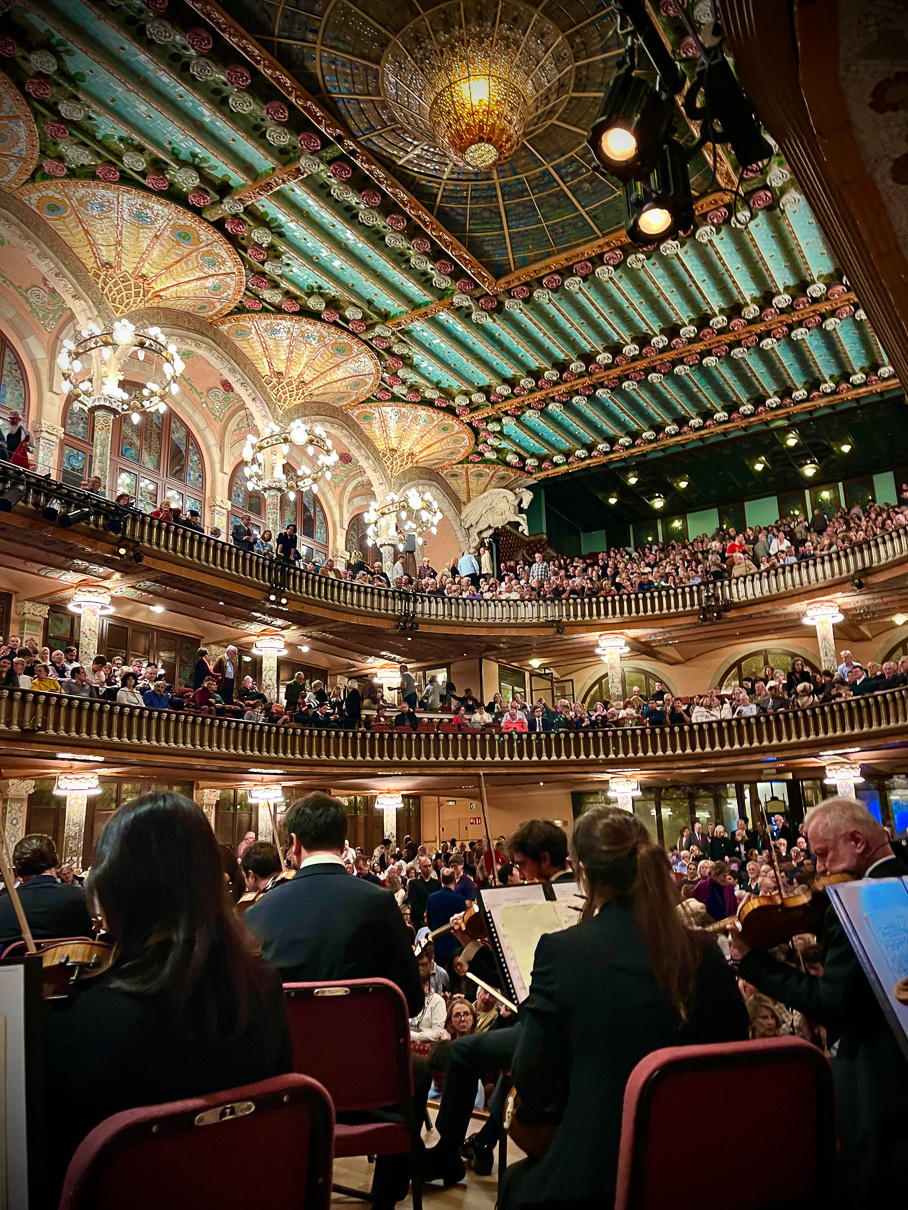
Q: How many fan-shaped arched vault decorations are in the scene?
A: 5